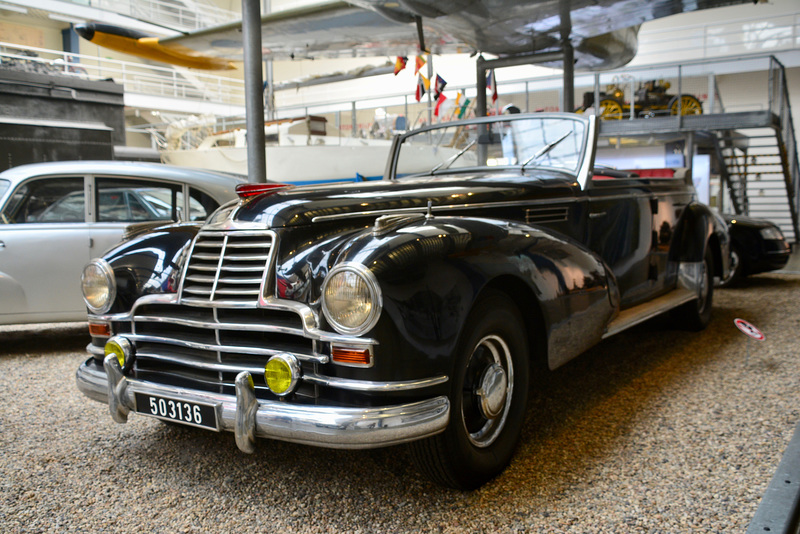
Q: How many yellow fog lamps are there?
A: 2